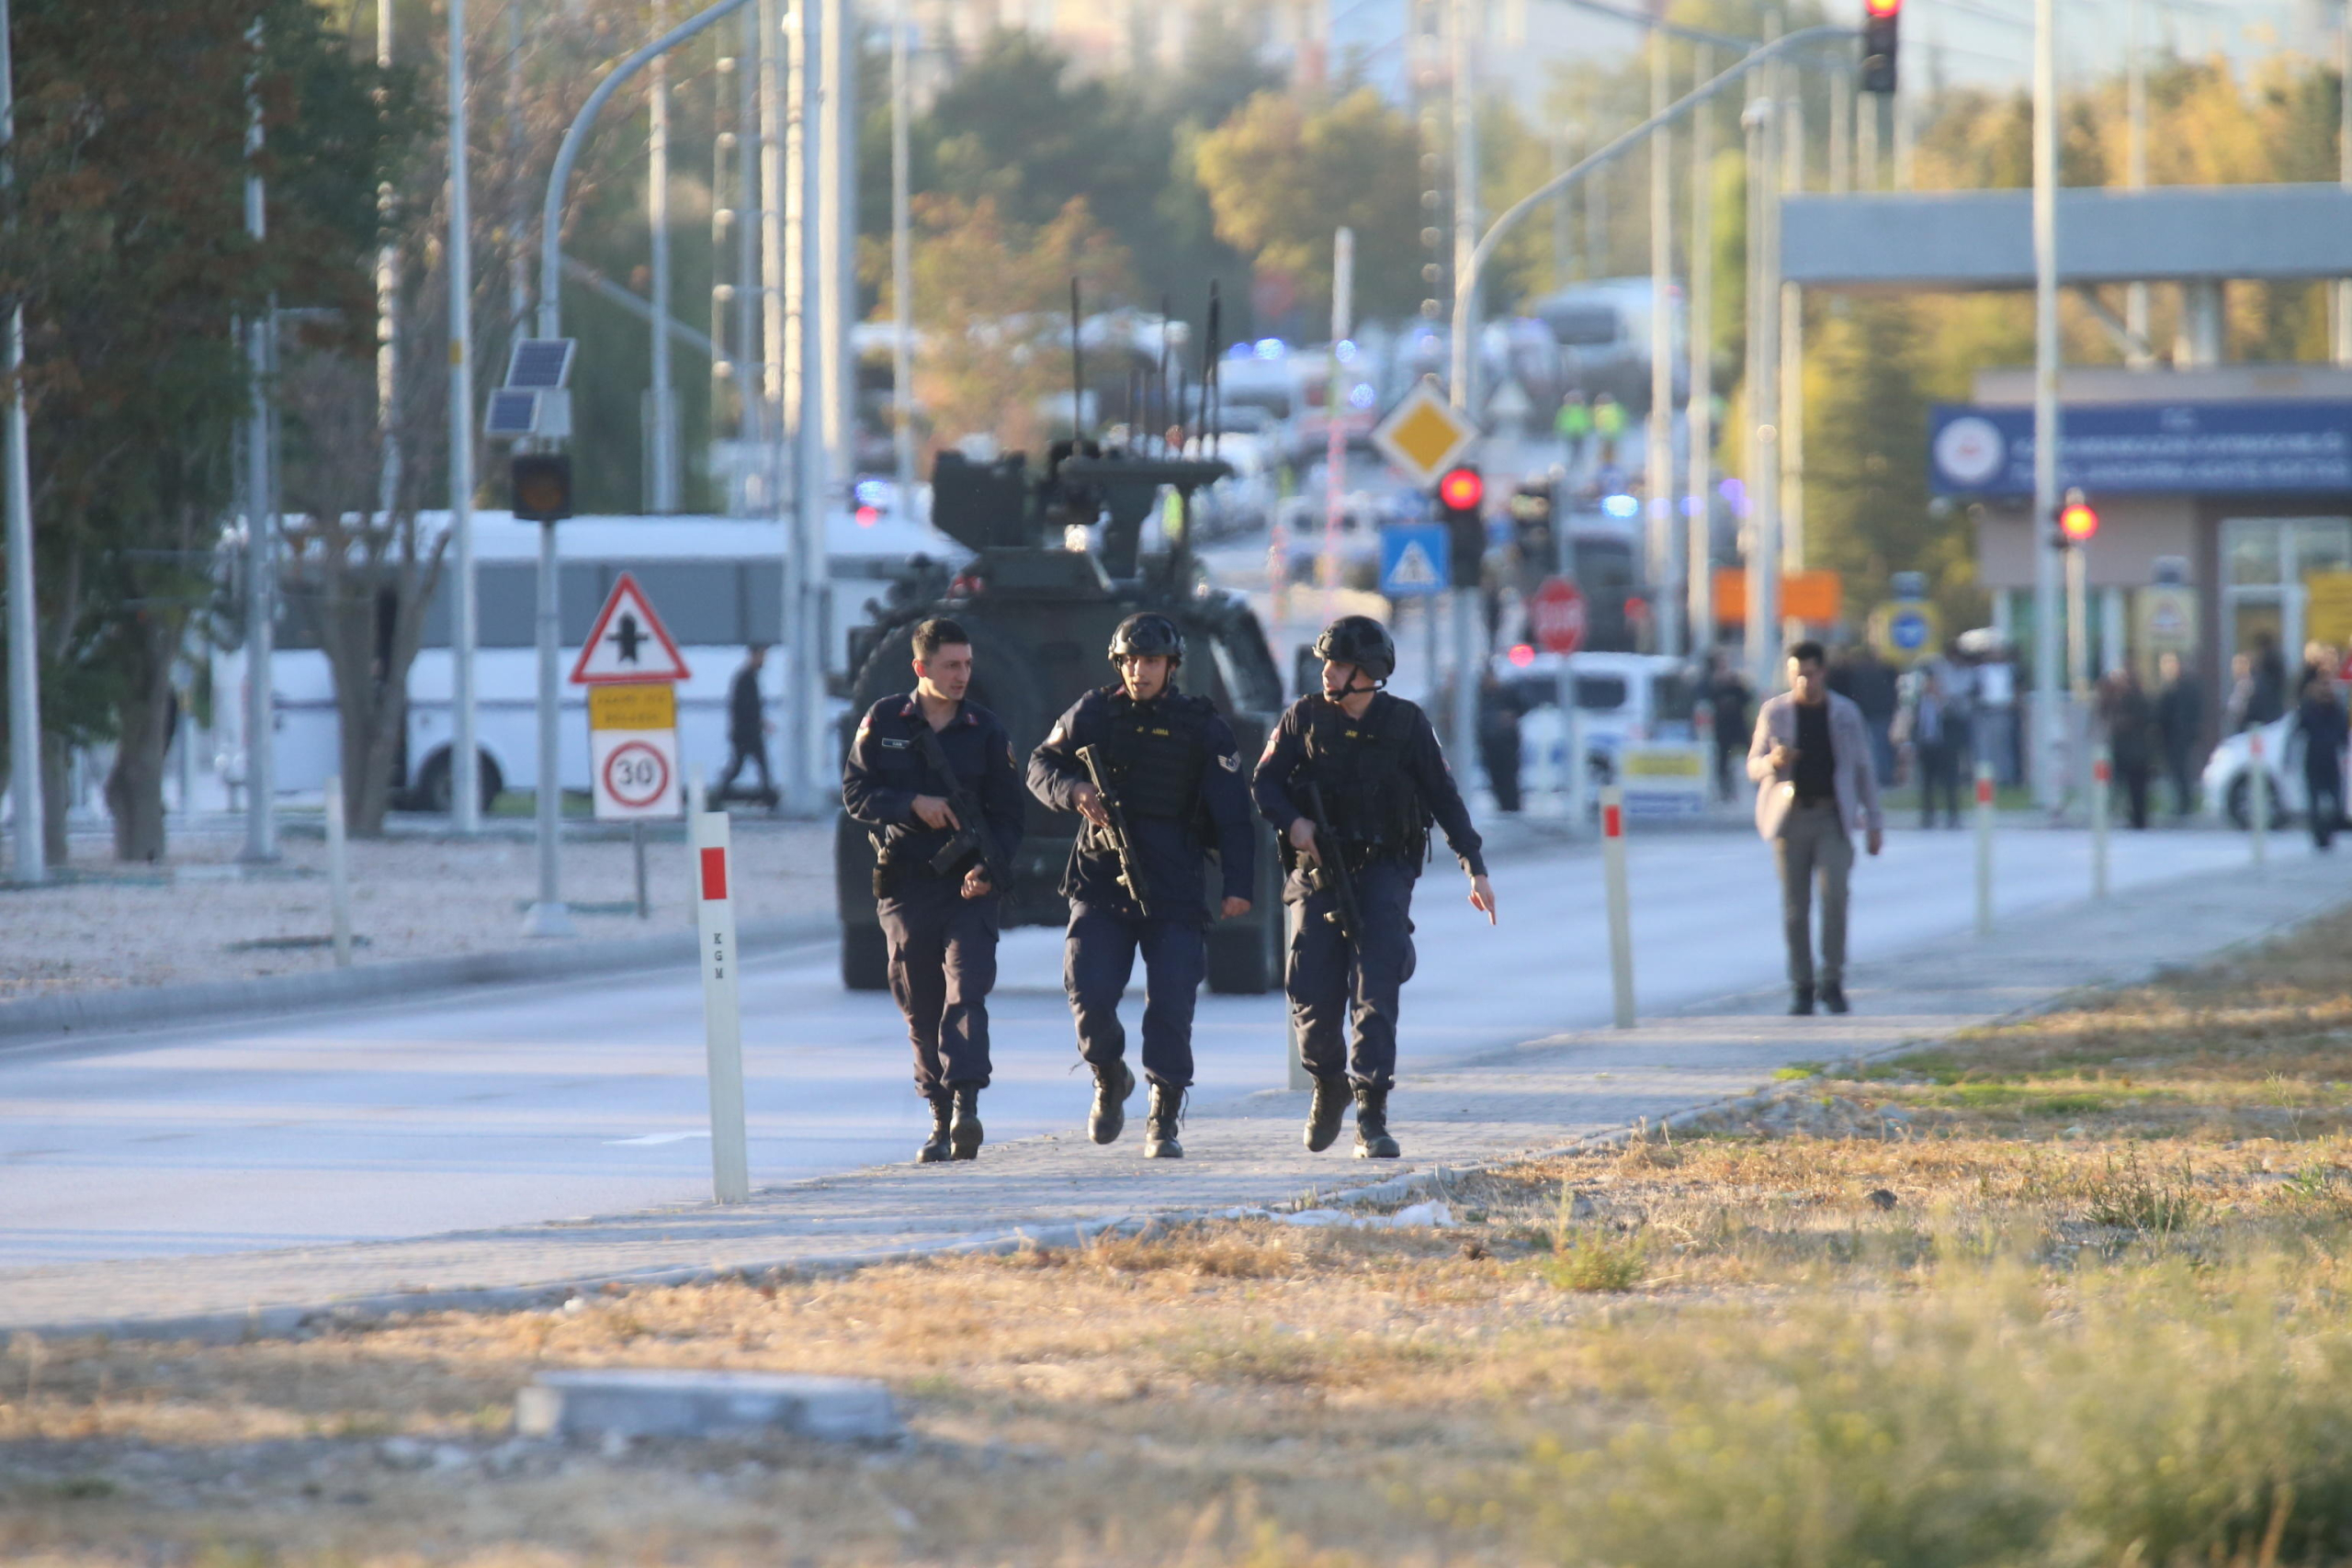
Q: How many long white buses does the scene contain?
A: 1